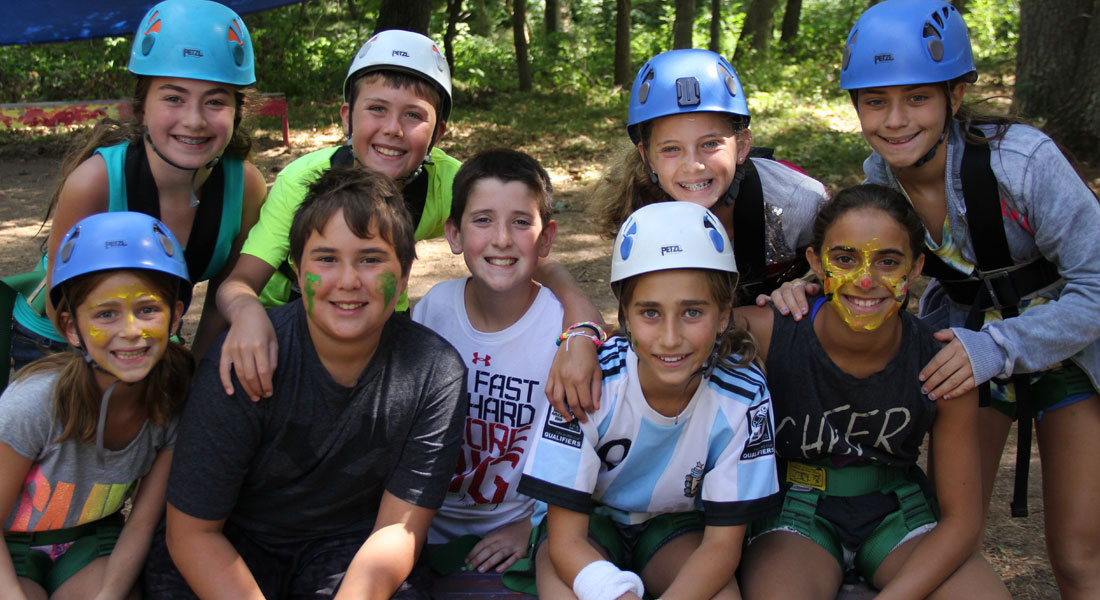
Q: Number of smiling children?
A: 9